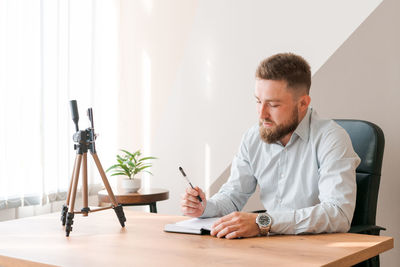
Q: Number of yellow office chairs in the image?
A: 0